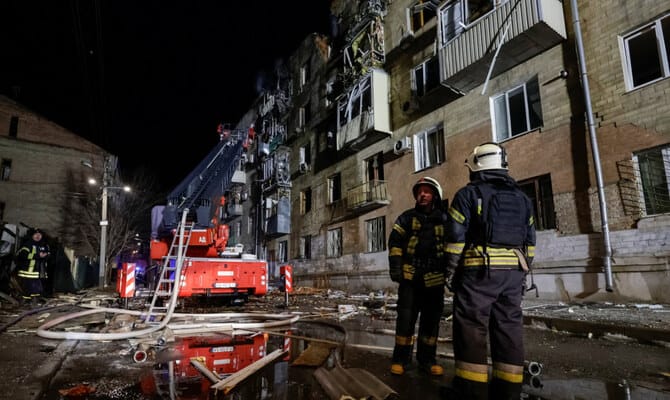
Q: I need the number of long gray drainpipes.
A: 1